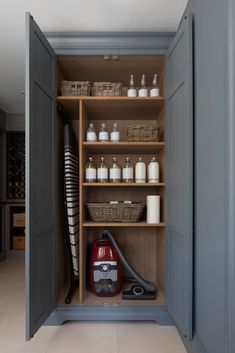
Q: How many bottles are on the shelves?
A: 12